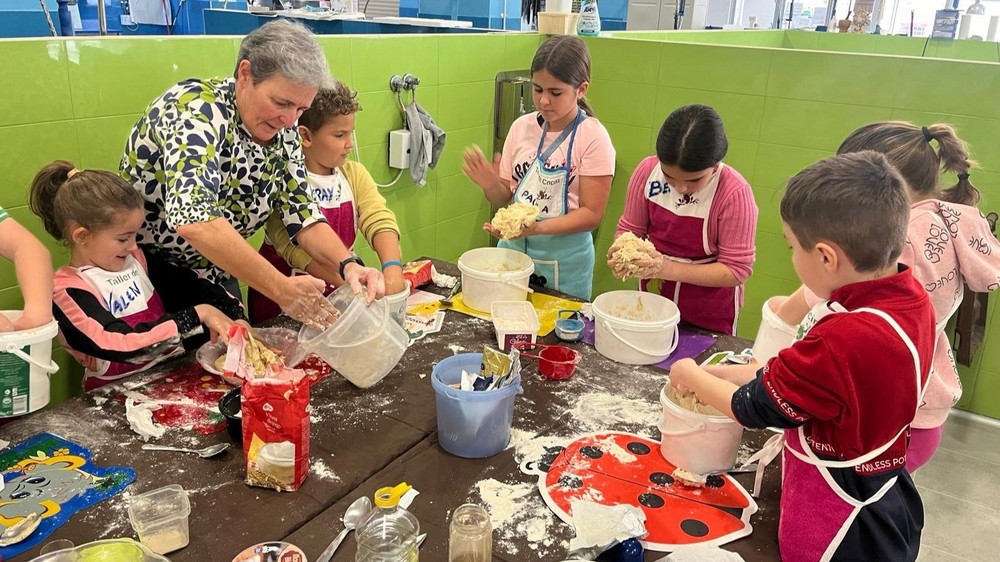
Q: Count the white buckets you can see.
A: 6